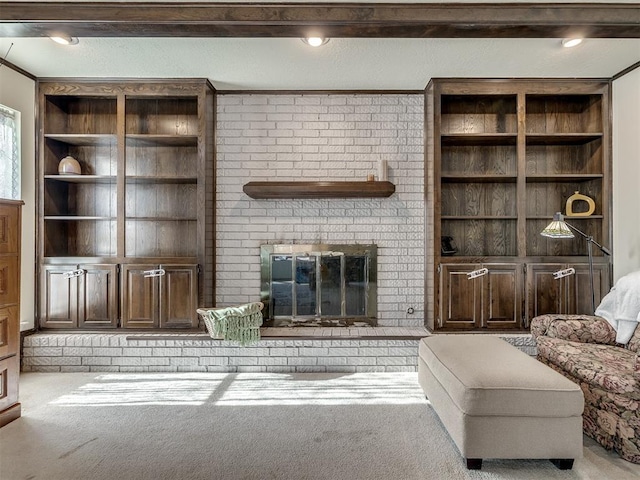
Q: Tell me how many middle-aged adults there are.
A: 0